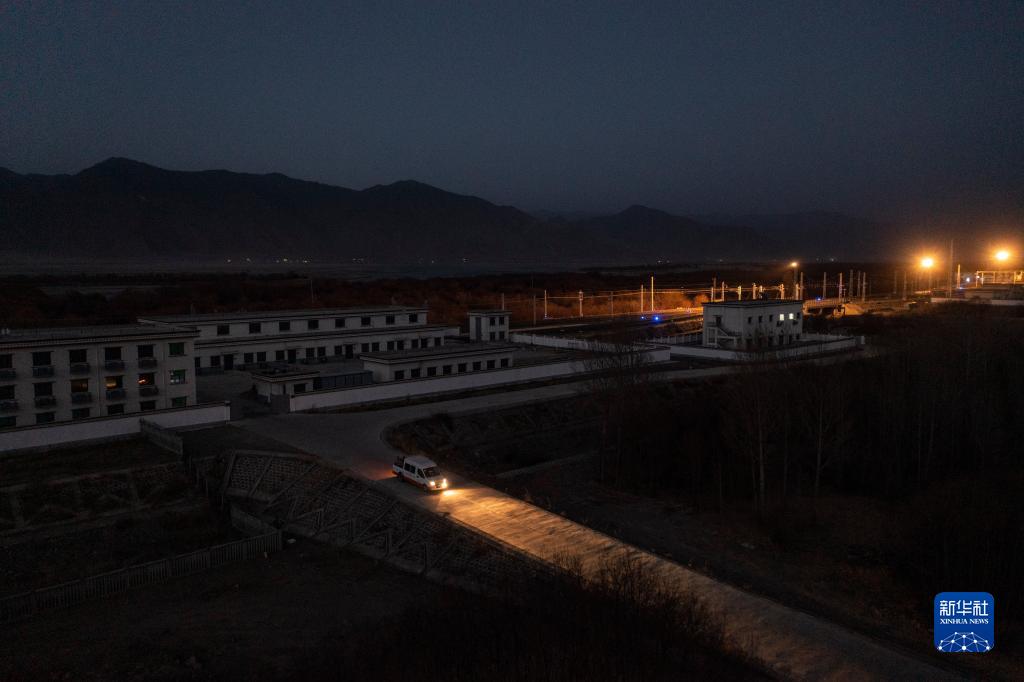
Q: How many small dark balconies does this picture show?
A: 10